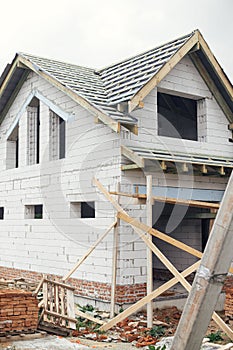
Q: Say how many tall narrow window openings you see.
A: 3